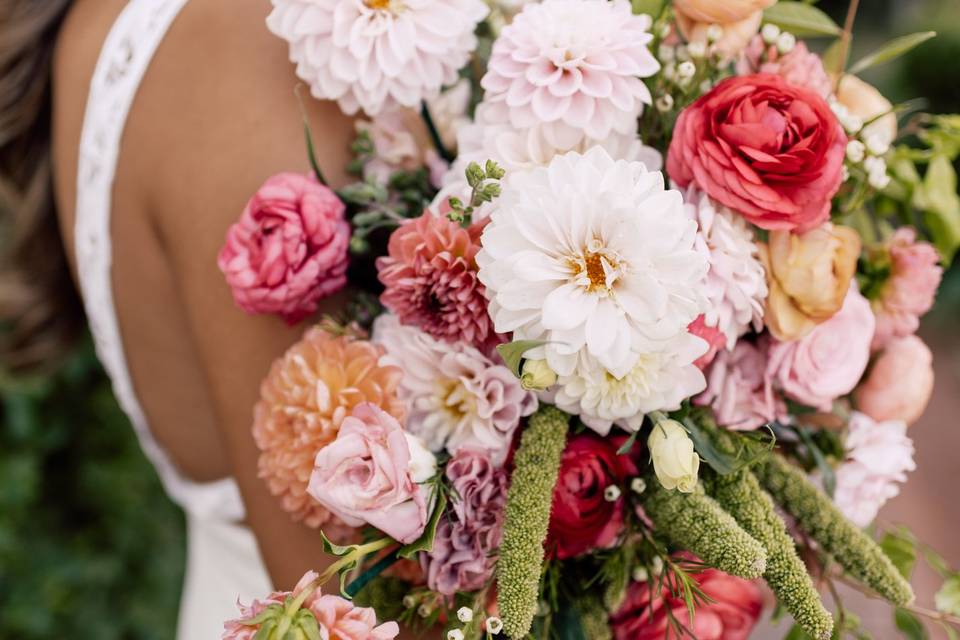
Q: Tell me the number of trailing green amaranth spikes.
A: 4